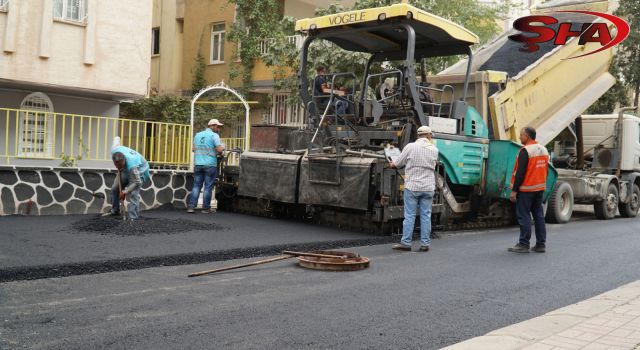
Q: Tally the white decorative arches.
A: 1